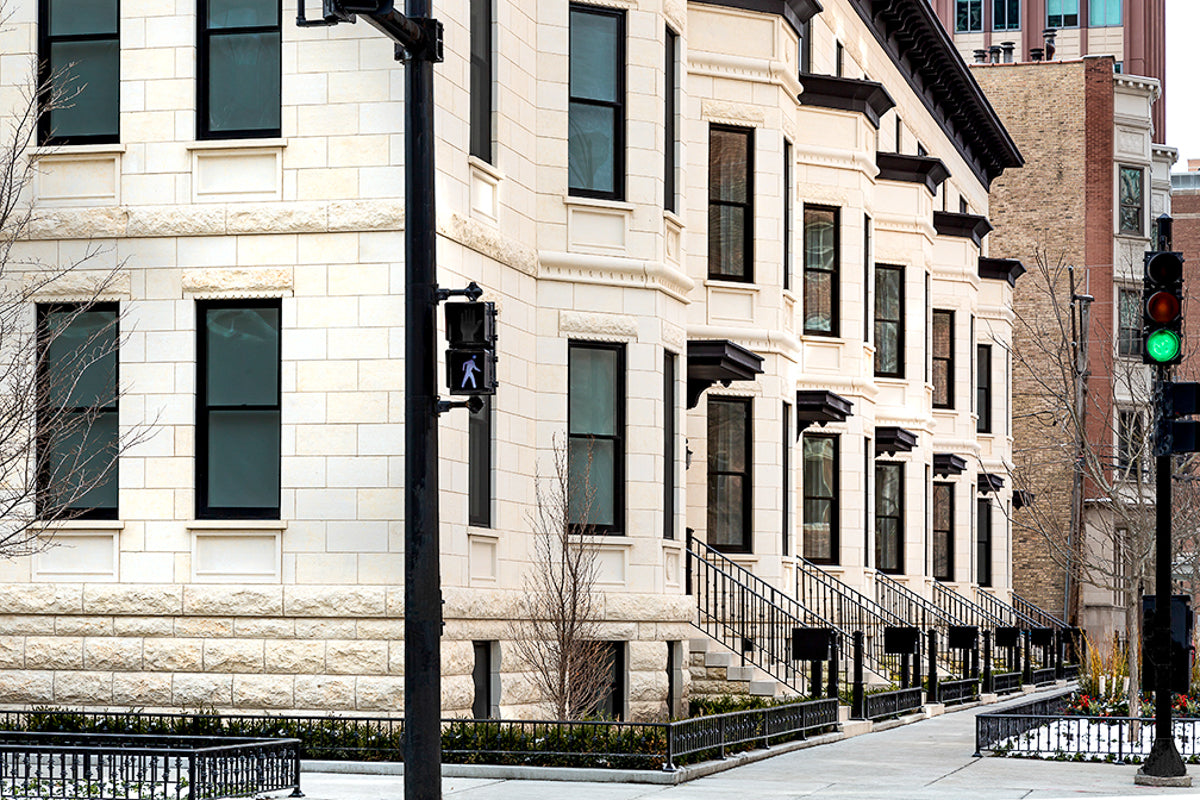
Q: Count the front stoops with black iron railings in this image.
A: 6